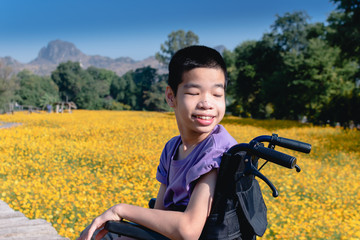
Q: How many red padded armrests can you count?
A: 0